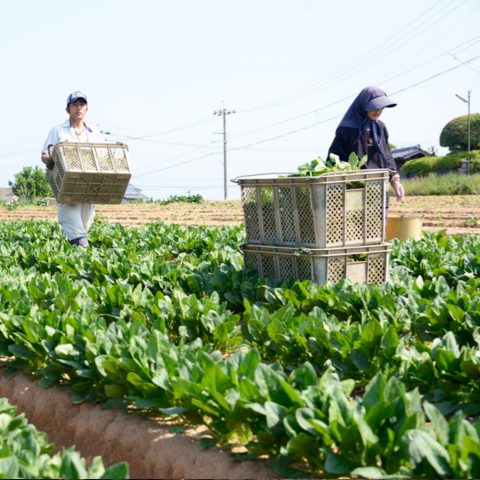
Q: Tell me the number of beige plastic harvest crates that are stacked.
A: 2